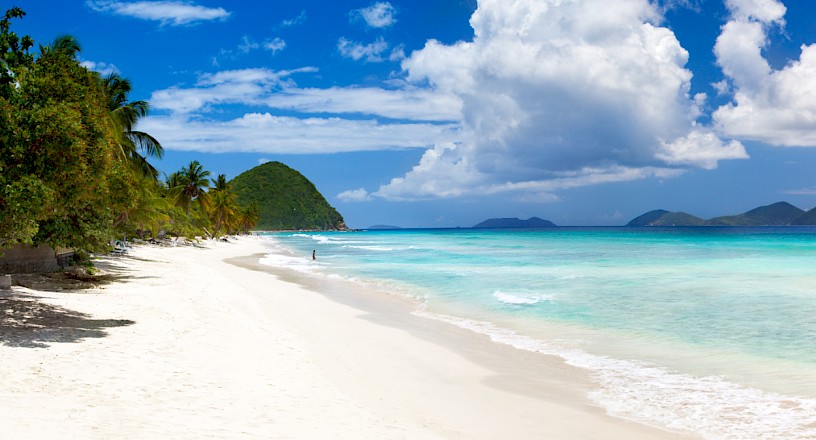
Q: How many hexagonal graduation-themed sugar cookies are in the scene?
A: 0